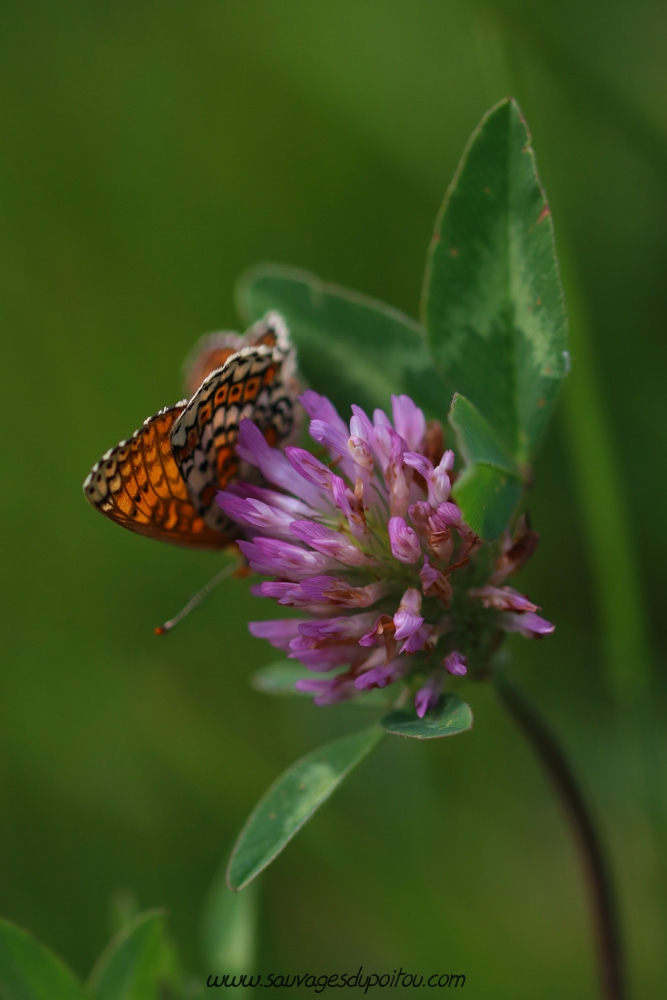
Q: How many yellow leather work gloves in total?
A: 0